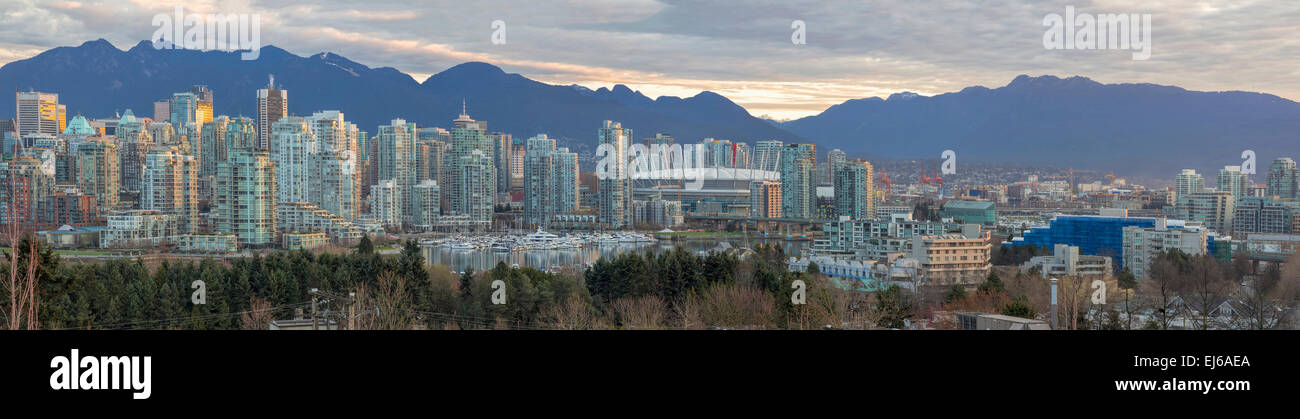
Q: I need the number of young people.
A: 0